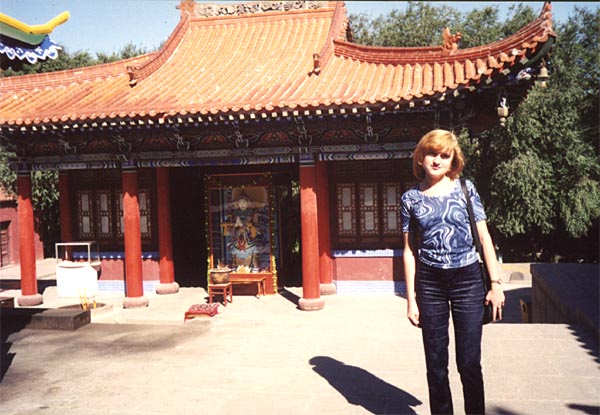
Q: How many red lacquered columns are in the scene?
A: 6